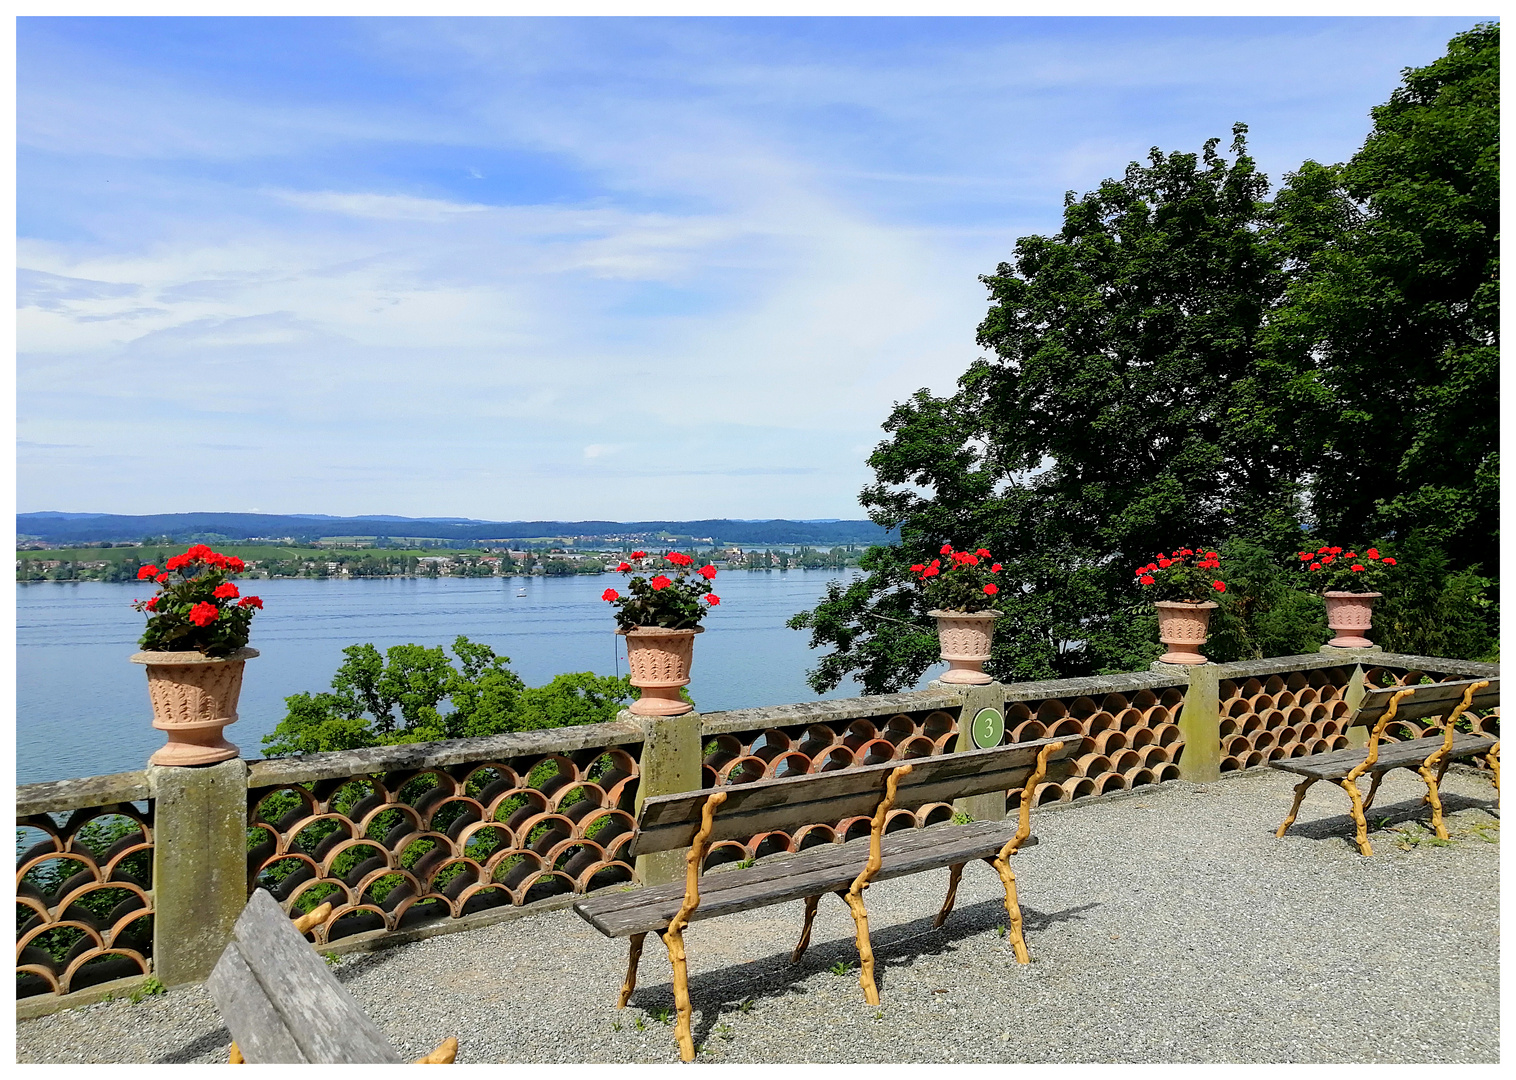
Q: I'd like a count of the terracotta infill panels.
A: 6